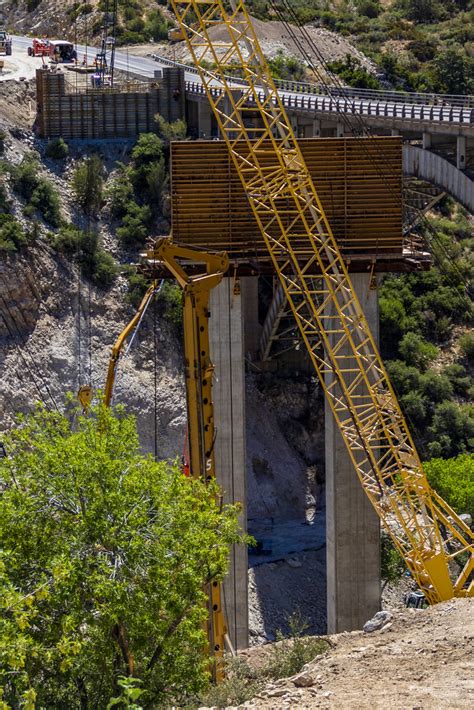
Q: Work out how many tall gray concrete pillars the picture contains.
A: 2